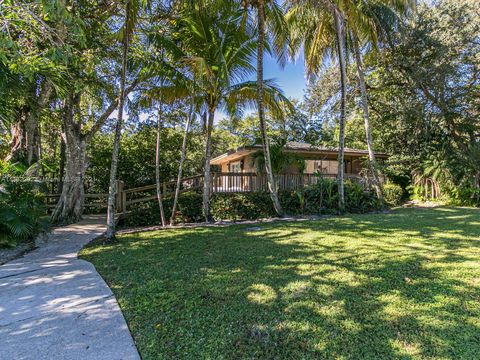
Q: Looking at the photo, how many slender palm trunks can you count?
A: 7